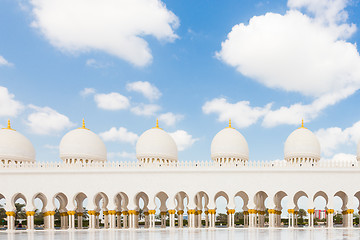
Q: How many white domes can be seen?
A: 5